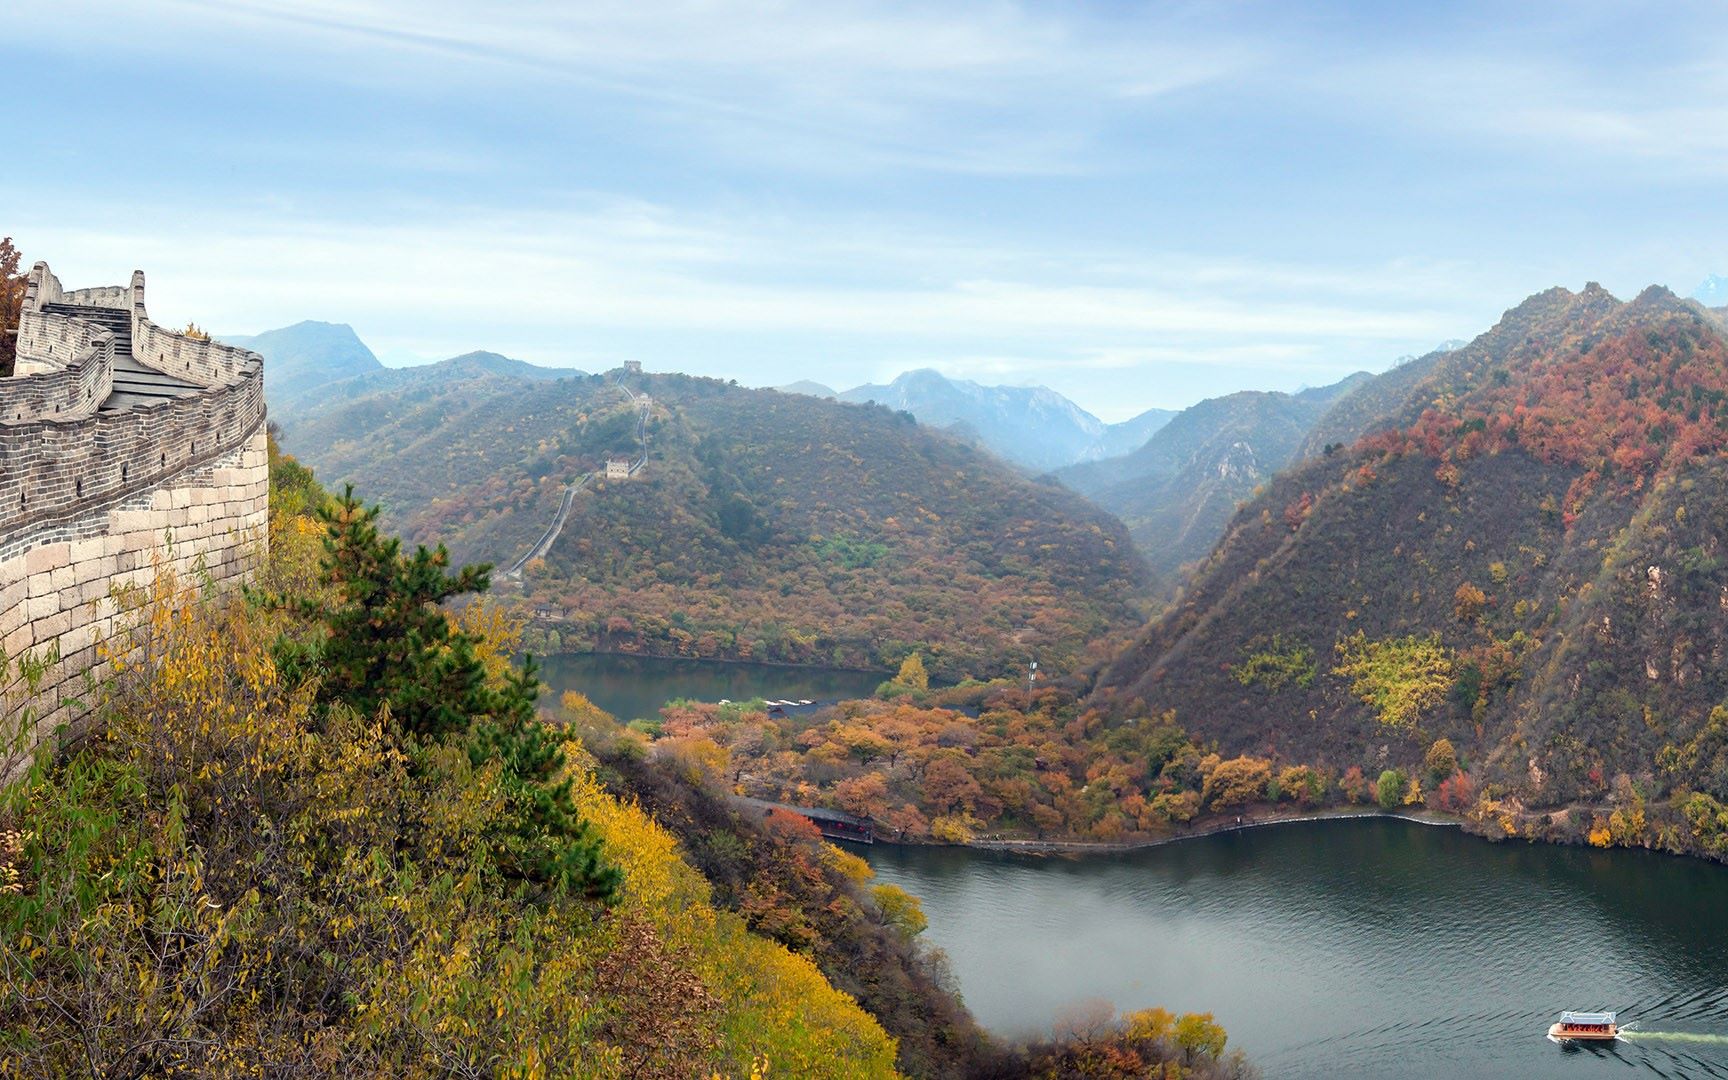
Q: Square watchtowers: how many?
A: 3